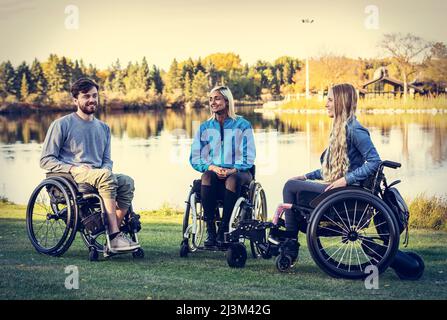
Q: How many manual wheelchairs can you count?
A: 3